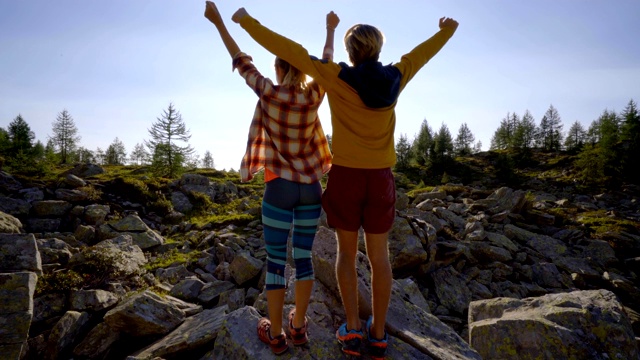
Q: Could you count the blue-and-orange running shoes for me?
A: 2